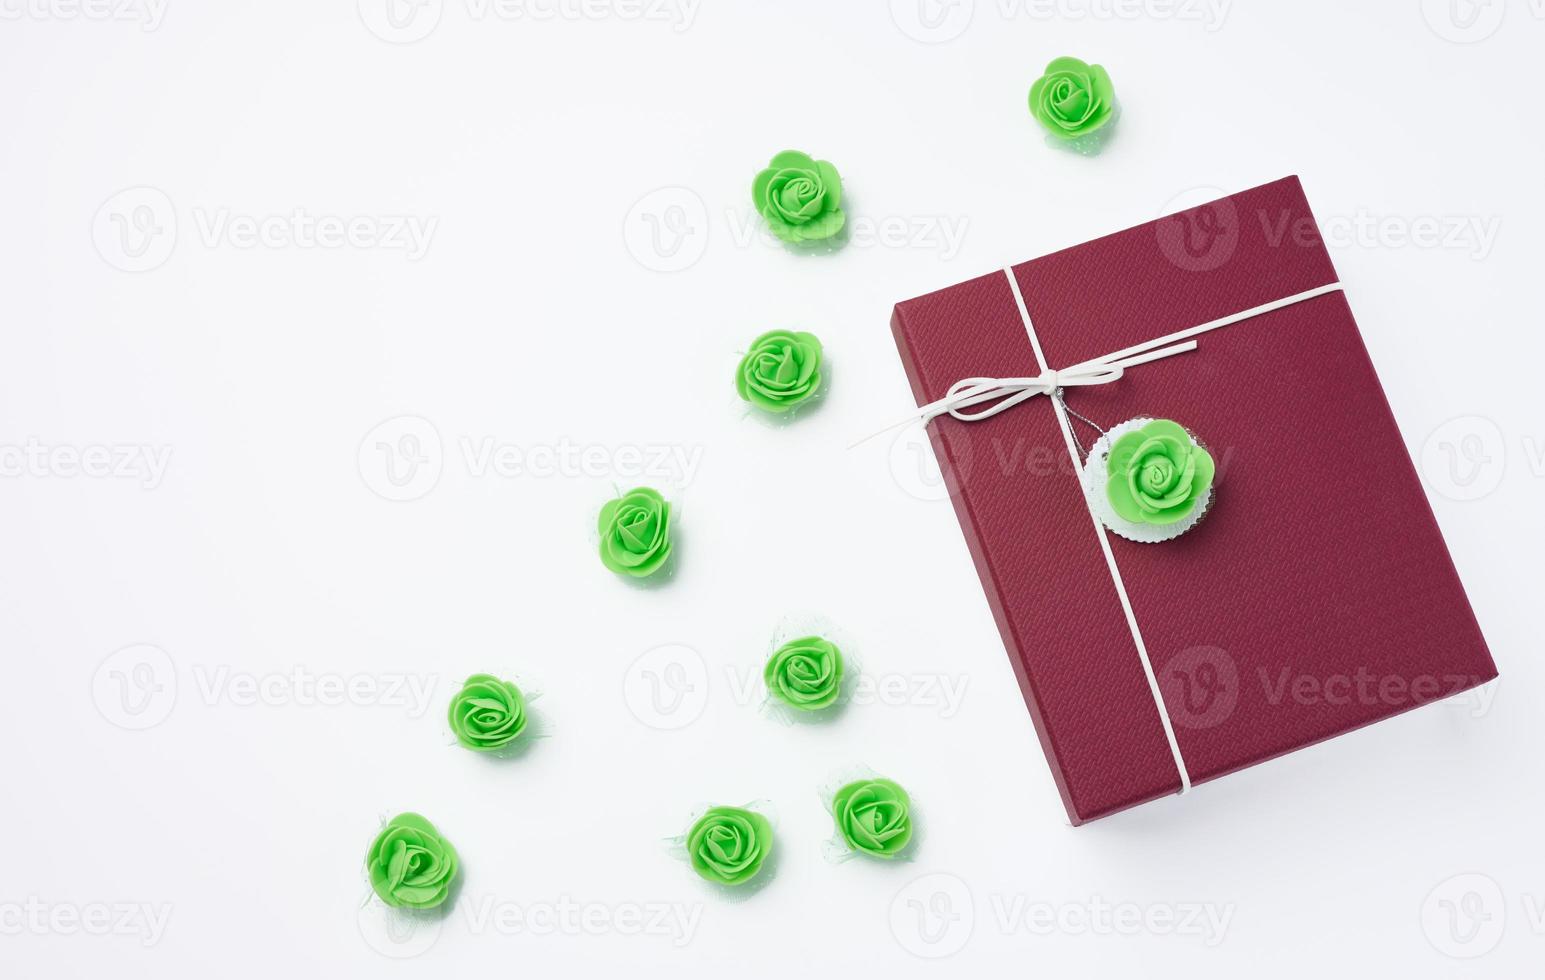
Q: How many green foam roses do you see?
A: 10